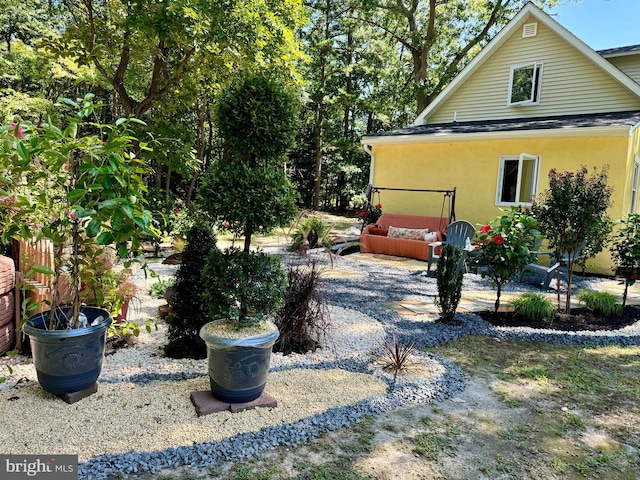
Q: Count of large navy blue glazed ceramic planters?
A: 2